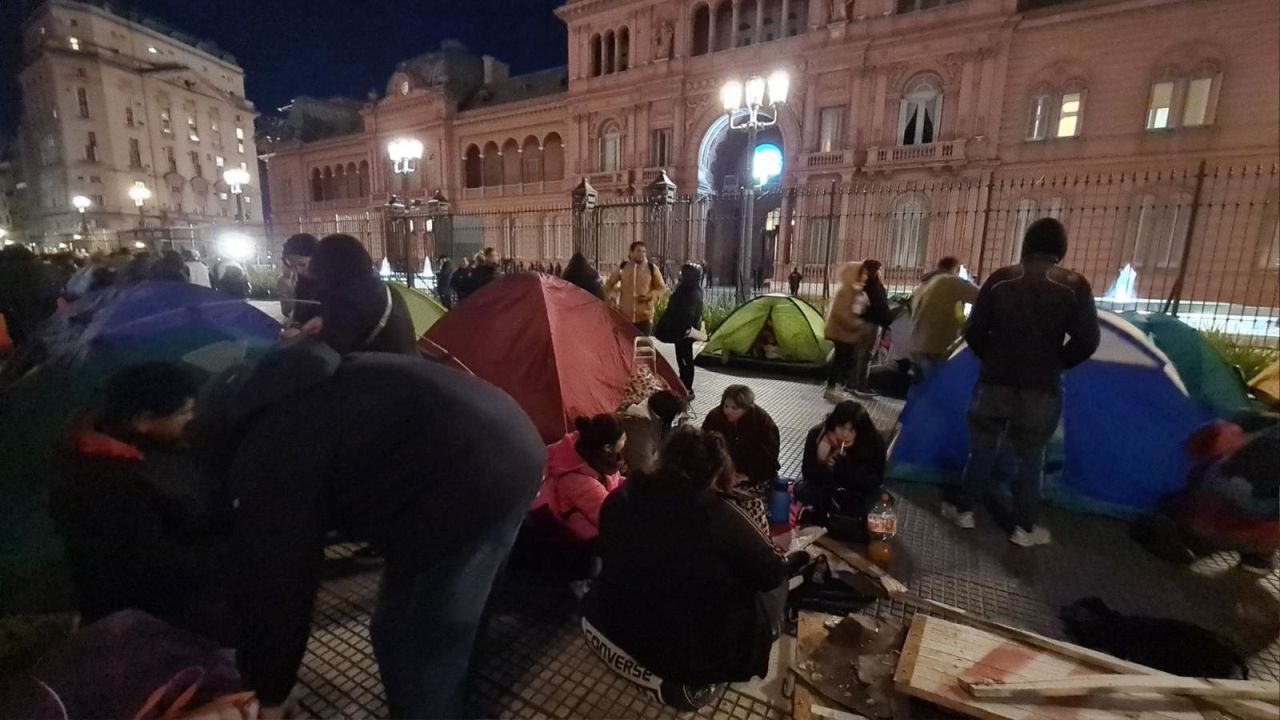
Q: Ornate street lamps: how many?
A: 5